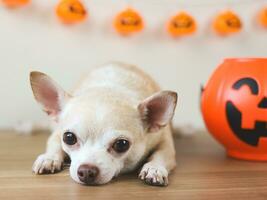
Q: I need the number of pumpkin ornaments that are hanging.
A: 6